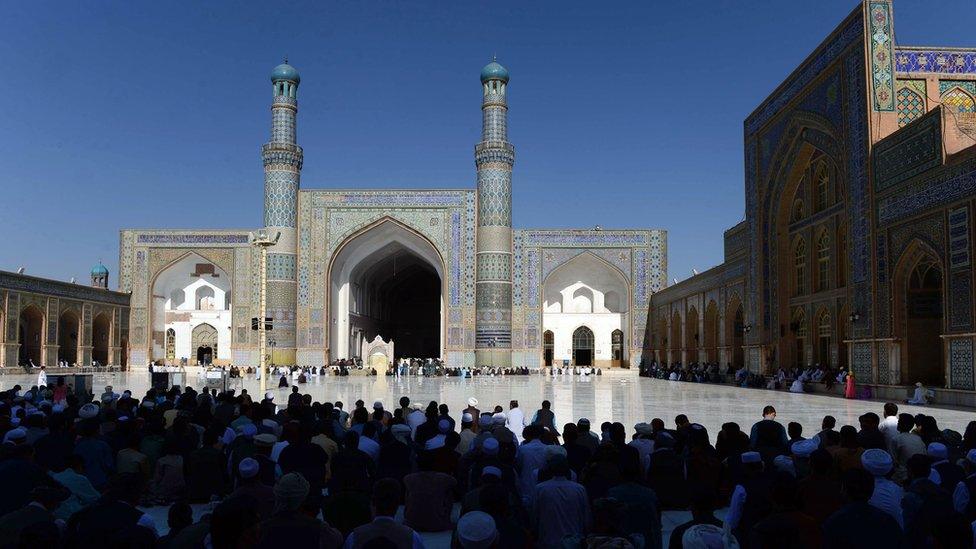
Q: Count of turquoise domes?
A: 3